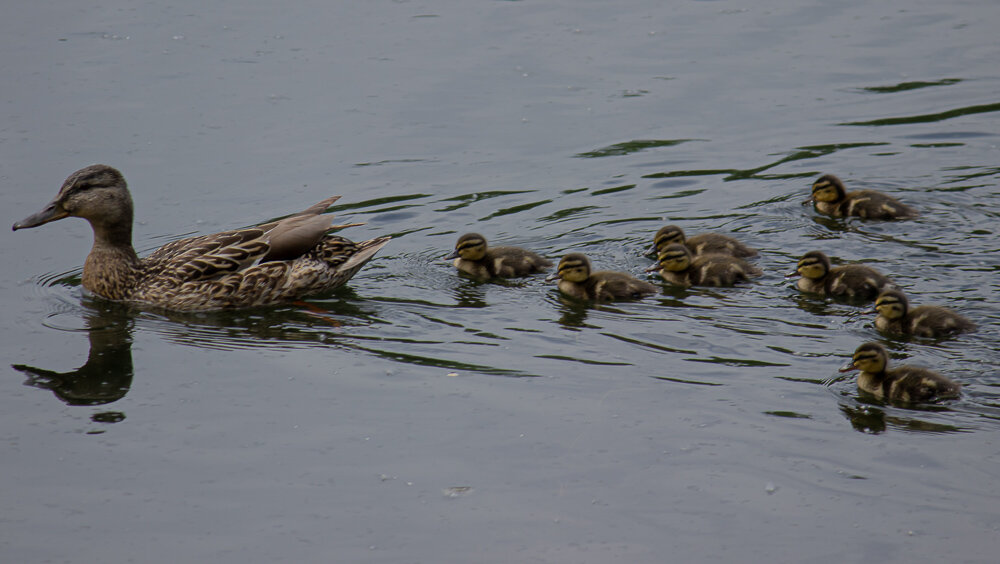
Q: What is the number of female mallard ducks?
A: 1